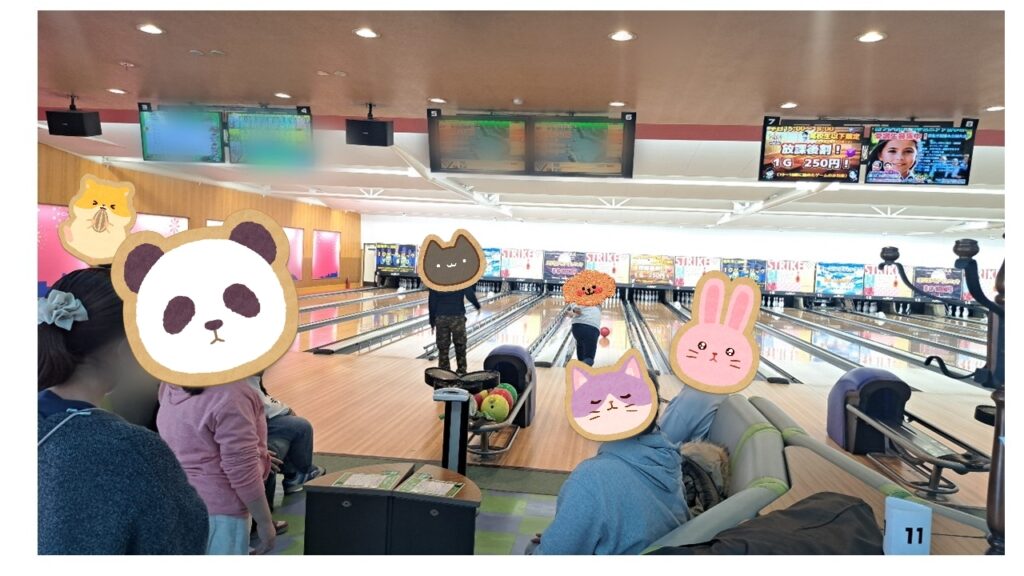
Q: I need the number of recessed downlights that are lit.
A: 10